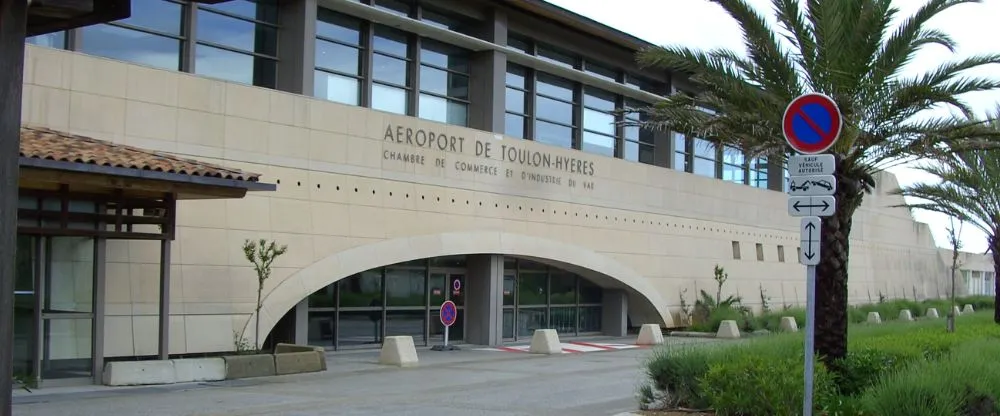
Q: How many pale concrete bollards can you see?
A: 10